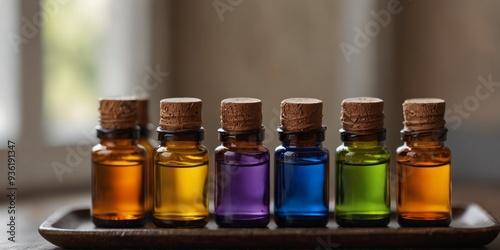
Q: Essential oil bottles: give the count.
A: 7